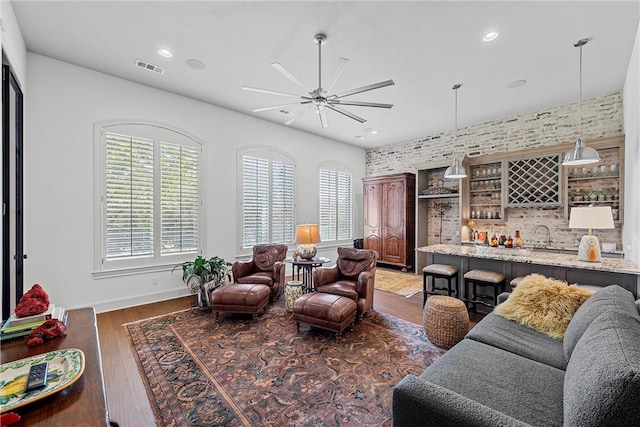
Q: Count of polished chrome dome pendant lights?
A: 2